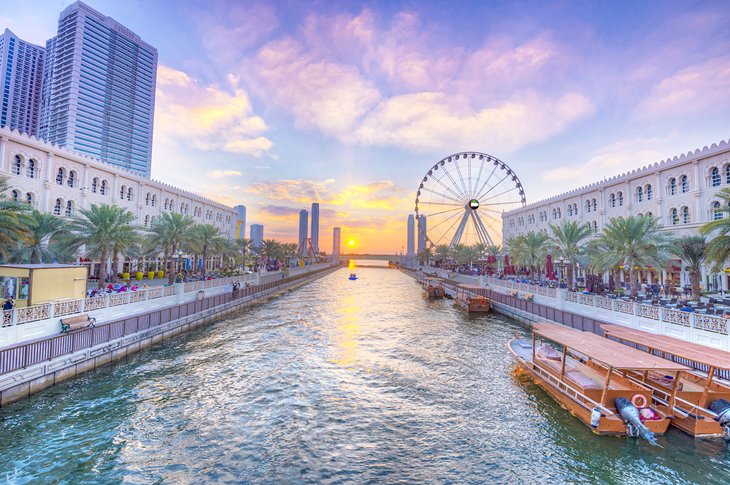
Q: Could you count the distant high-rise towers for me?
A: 7